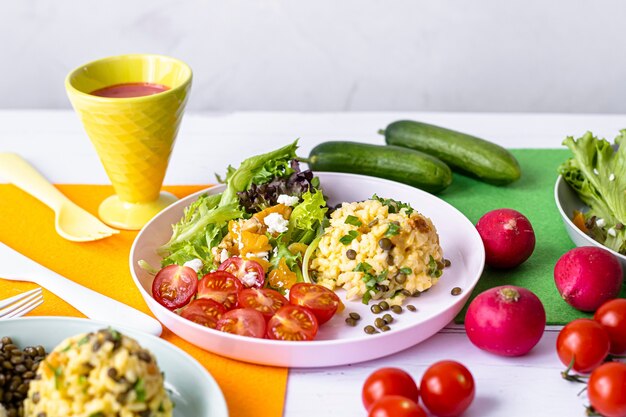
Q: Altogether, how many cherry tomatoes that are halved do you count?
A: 8